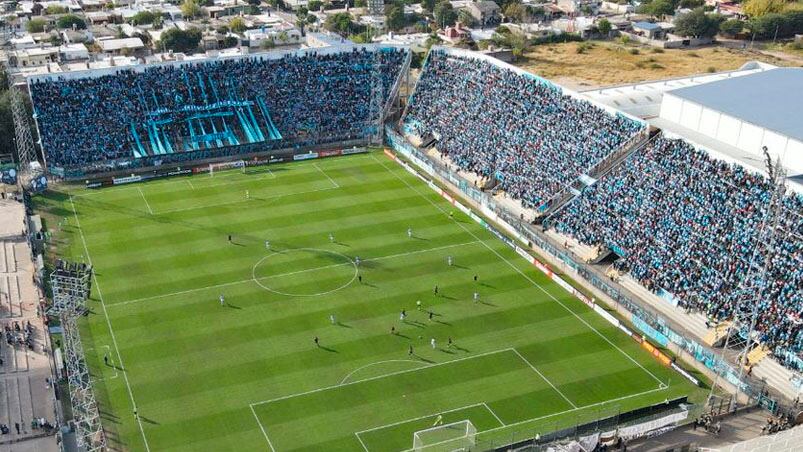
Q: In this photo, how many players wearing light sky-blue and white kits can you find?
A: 10